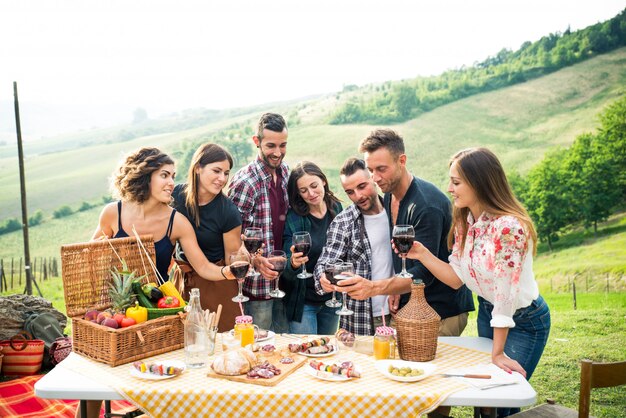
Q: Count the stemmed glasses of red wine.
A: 7